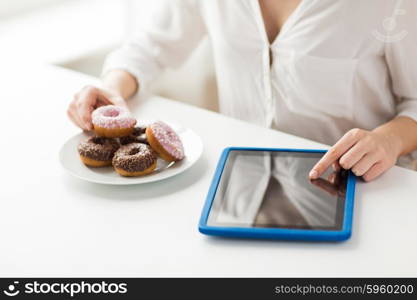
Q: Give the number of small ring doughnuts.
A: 5